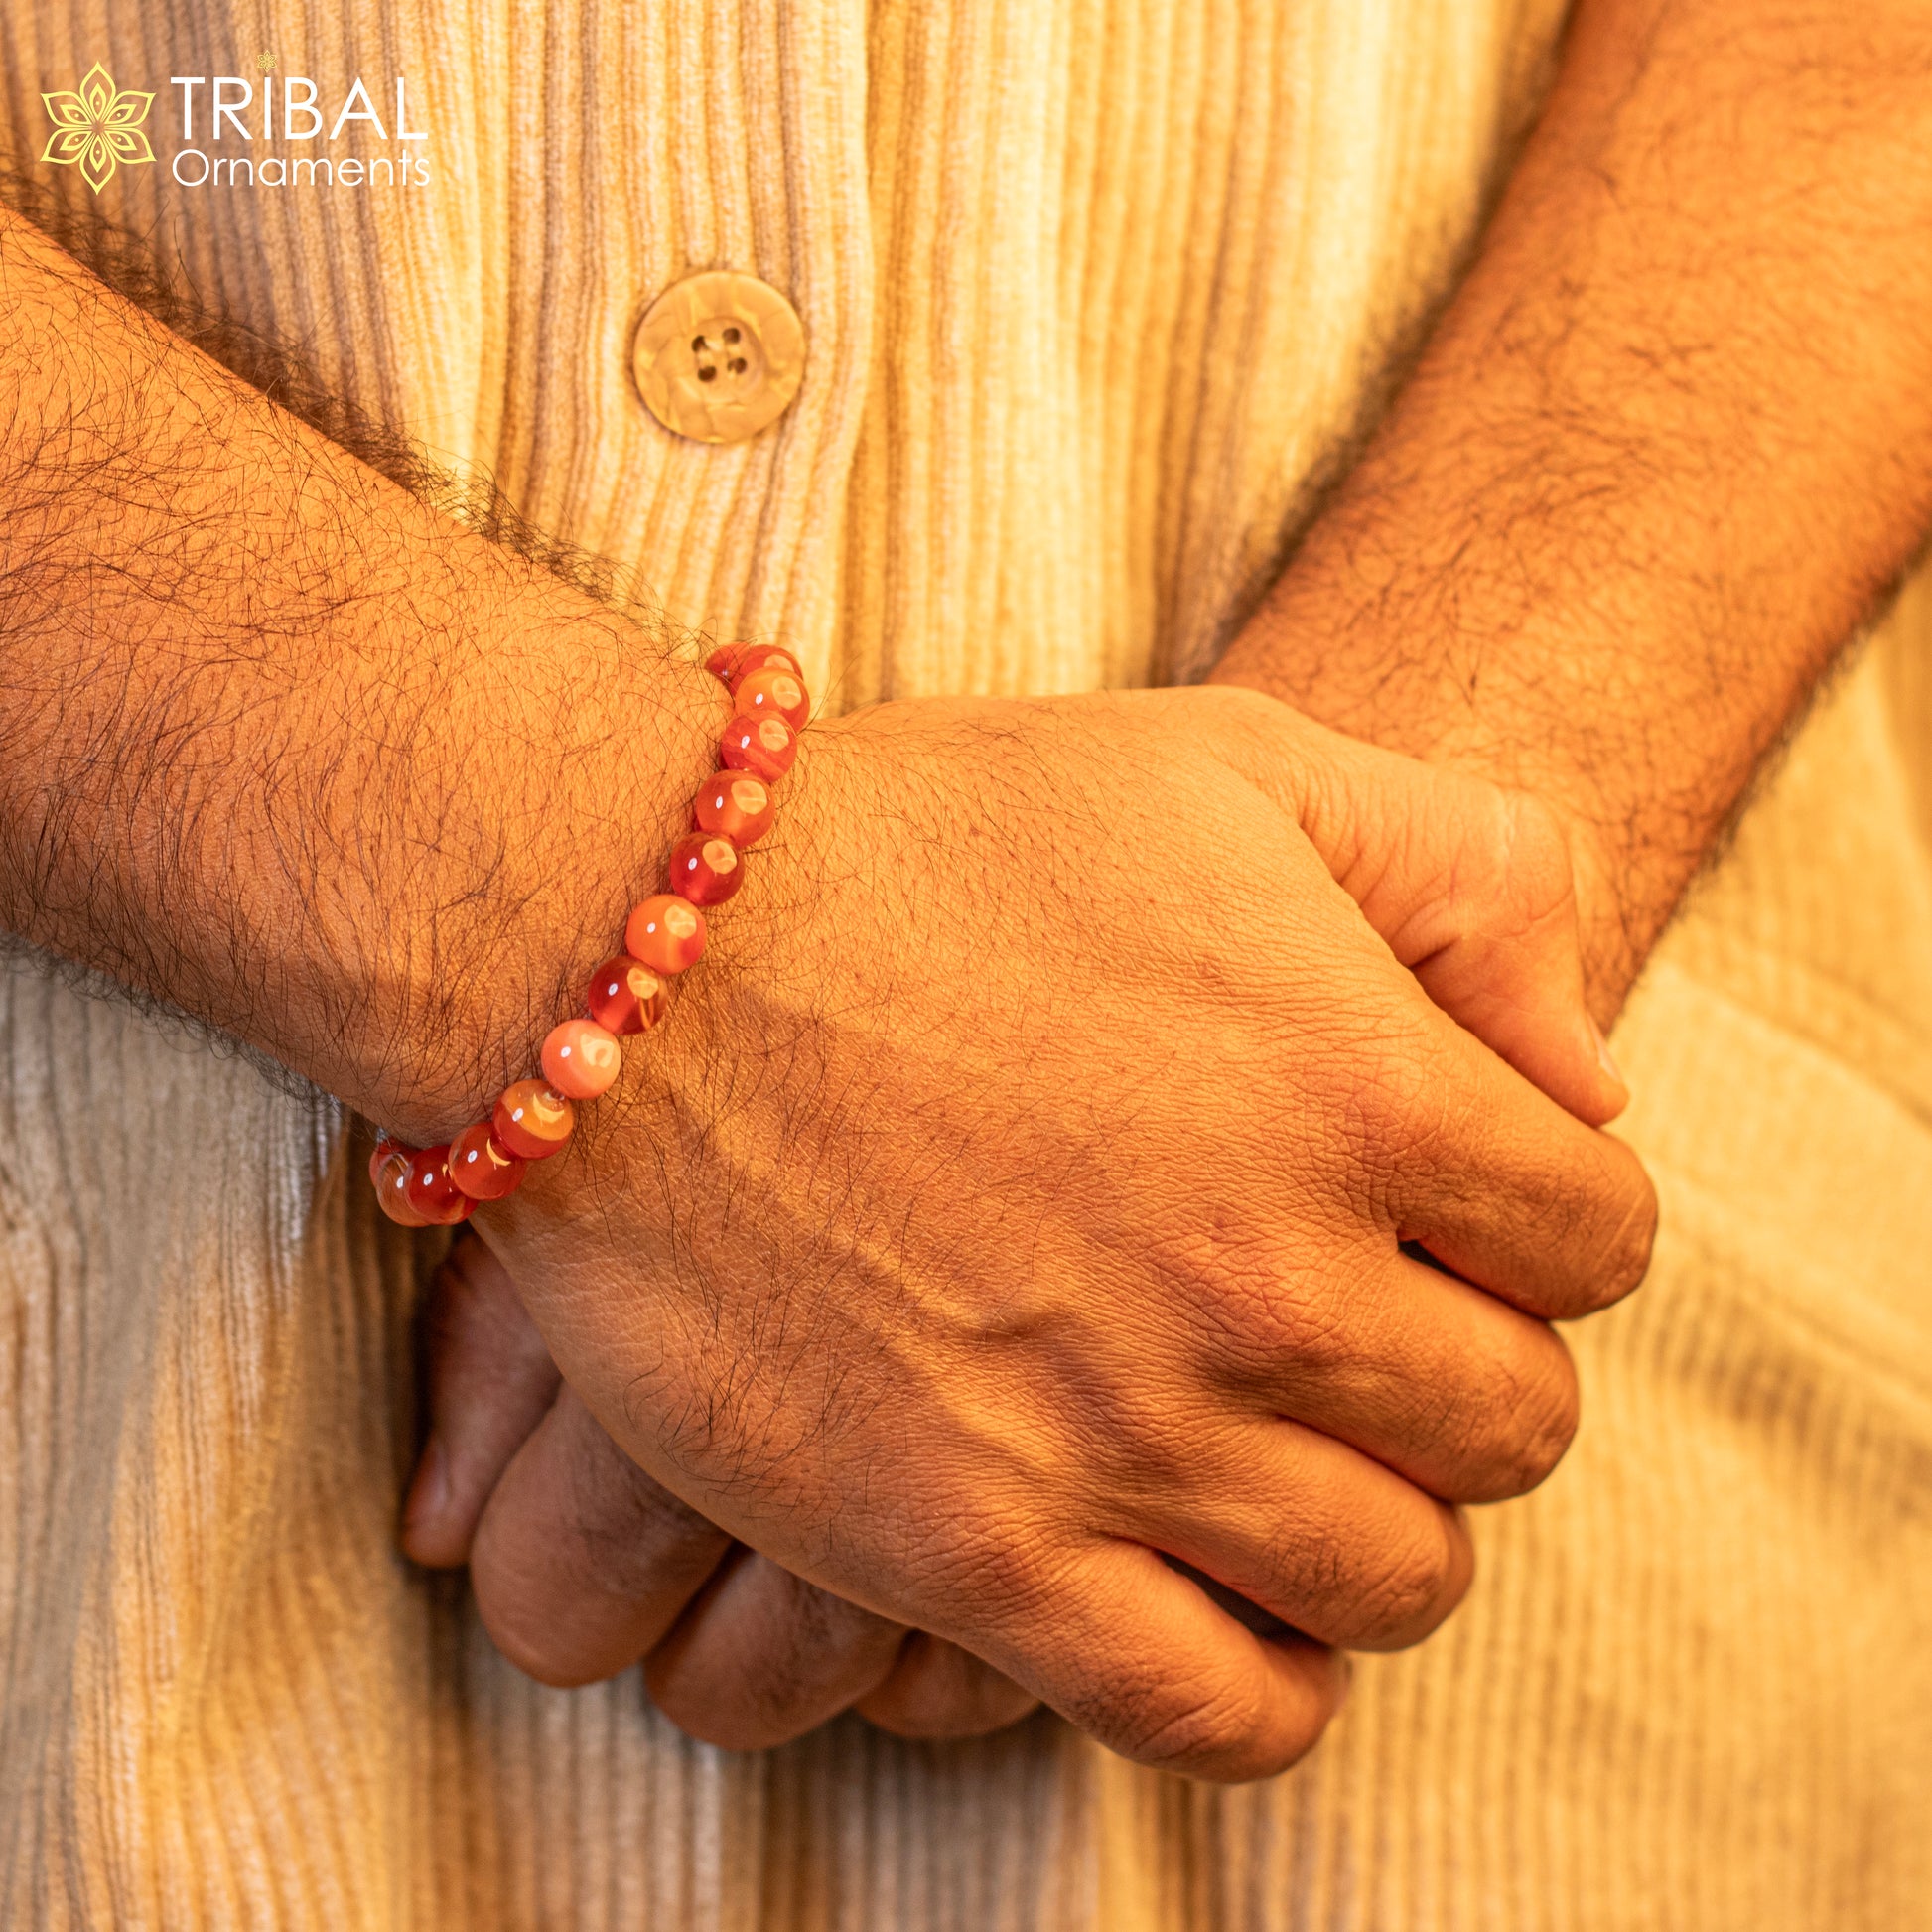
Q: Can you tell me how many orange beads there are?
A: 14